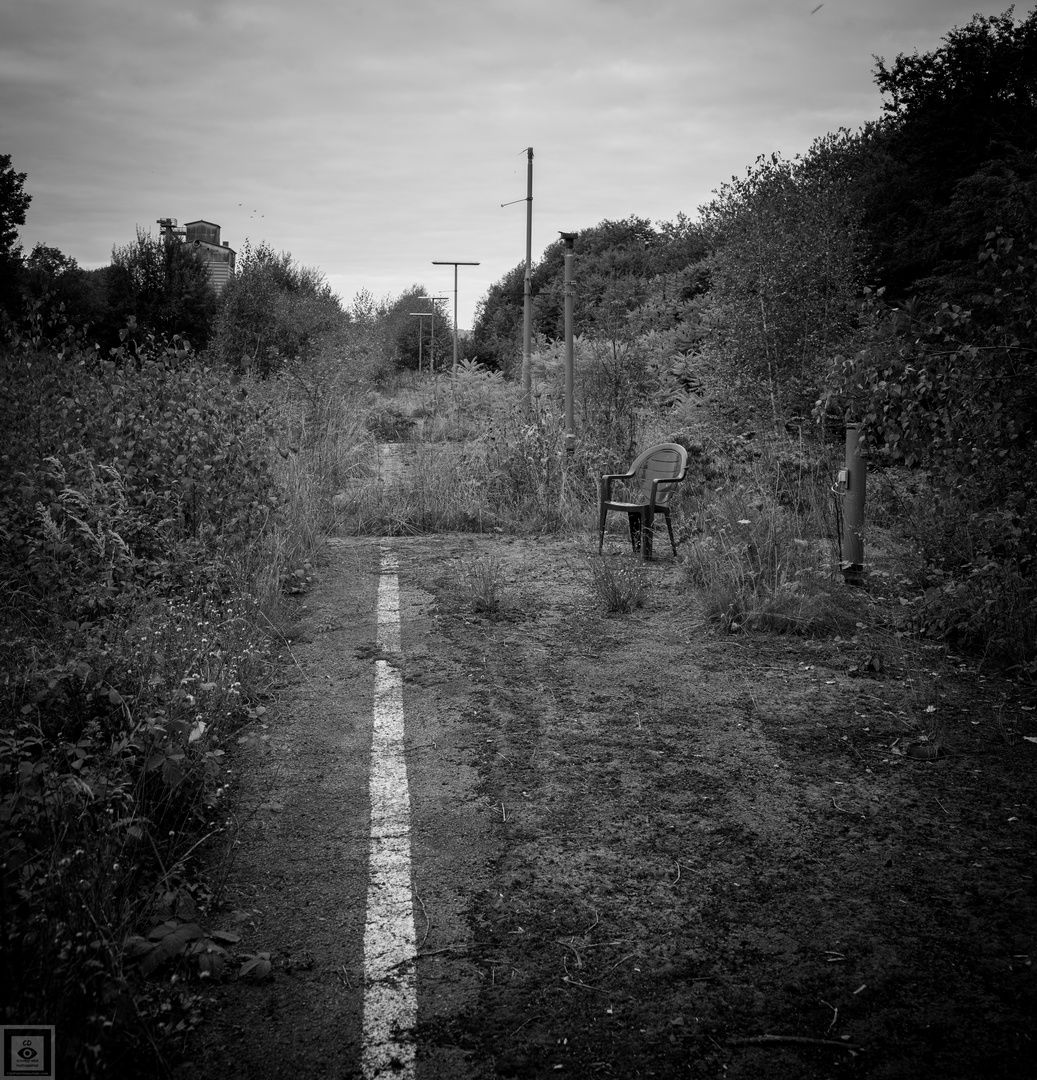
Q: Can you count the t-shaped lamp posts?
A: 3